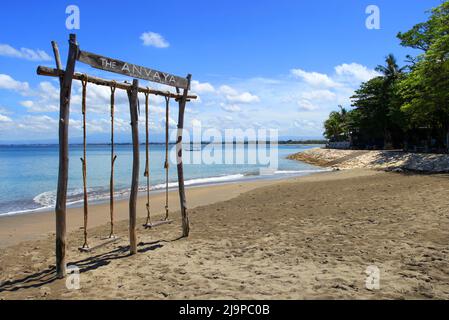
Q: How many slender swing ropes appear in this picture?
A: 4